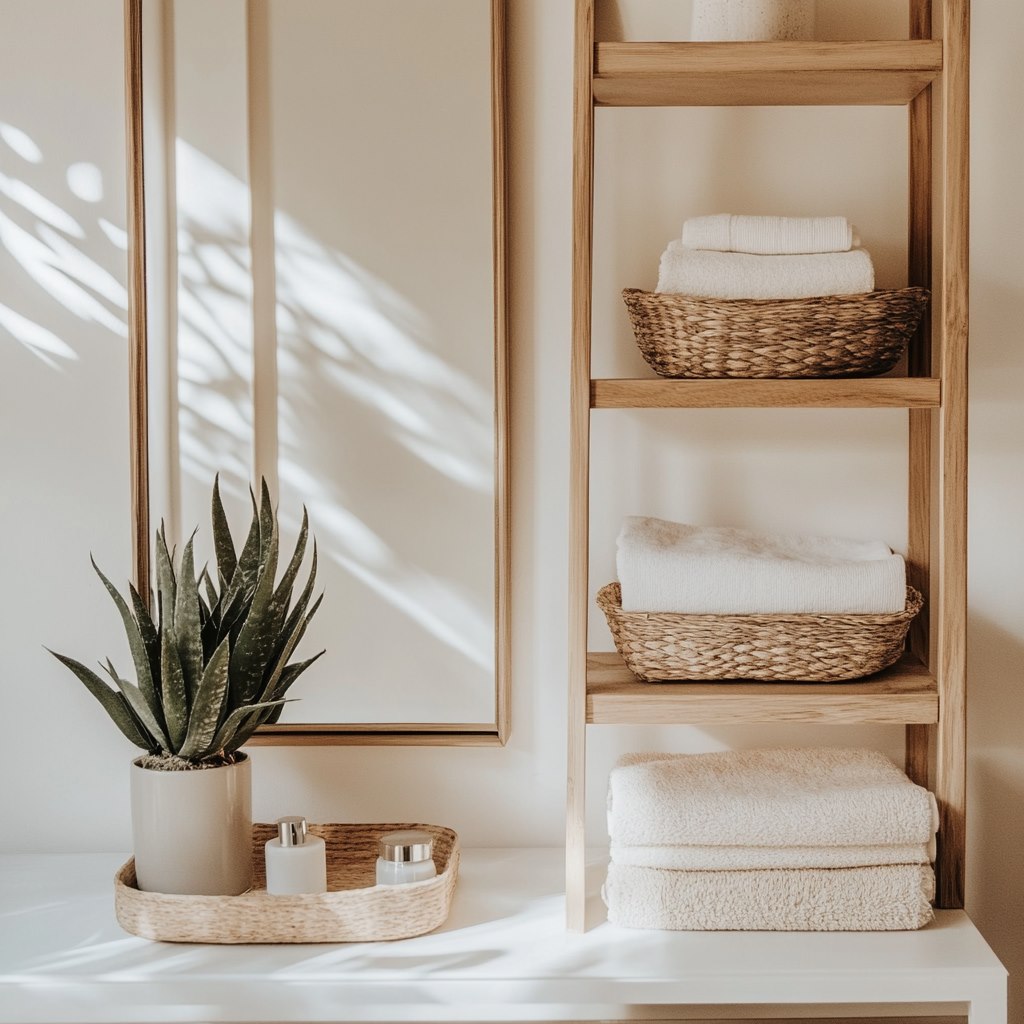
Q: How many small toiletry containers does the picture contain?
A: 2